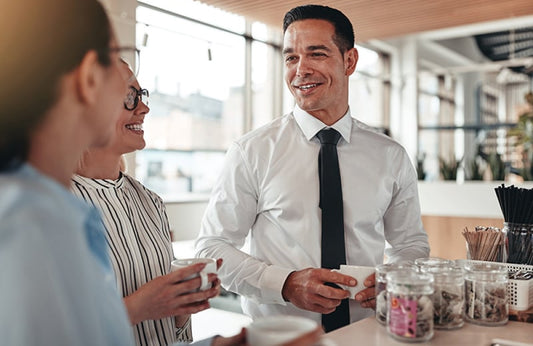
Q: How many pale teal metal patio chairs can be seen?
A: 0